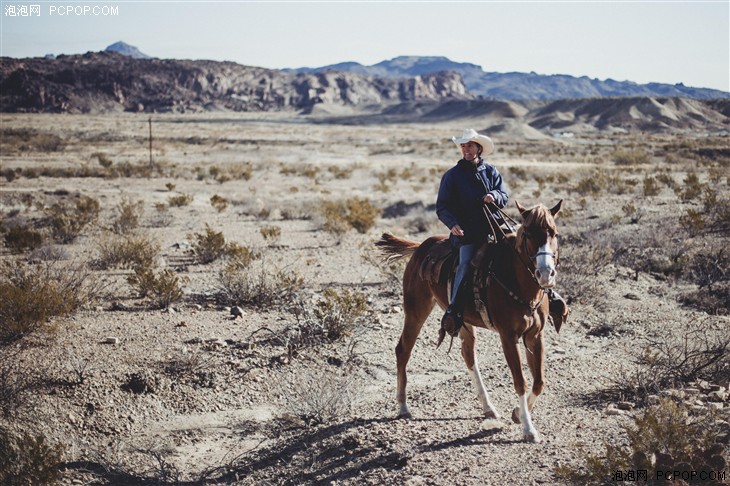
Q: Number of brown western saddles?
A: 1